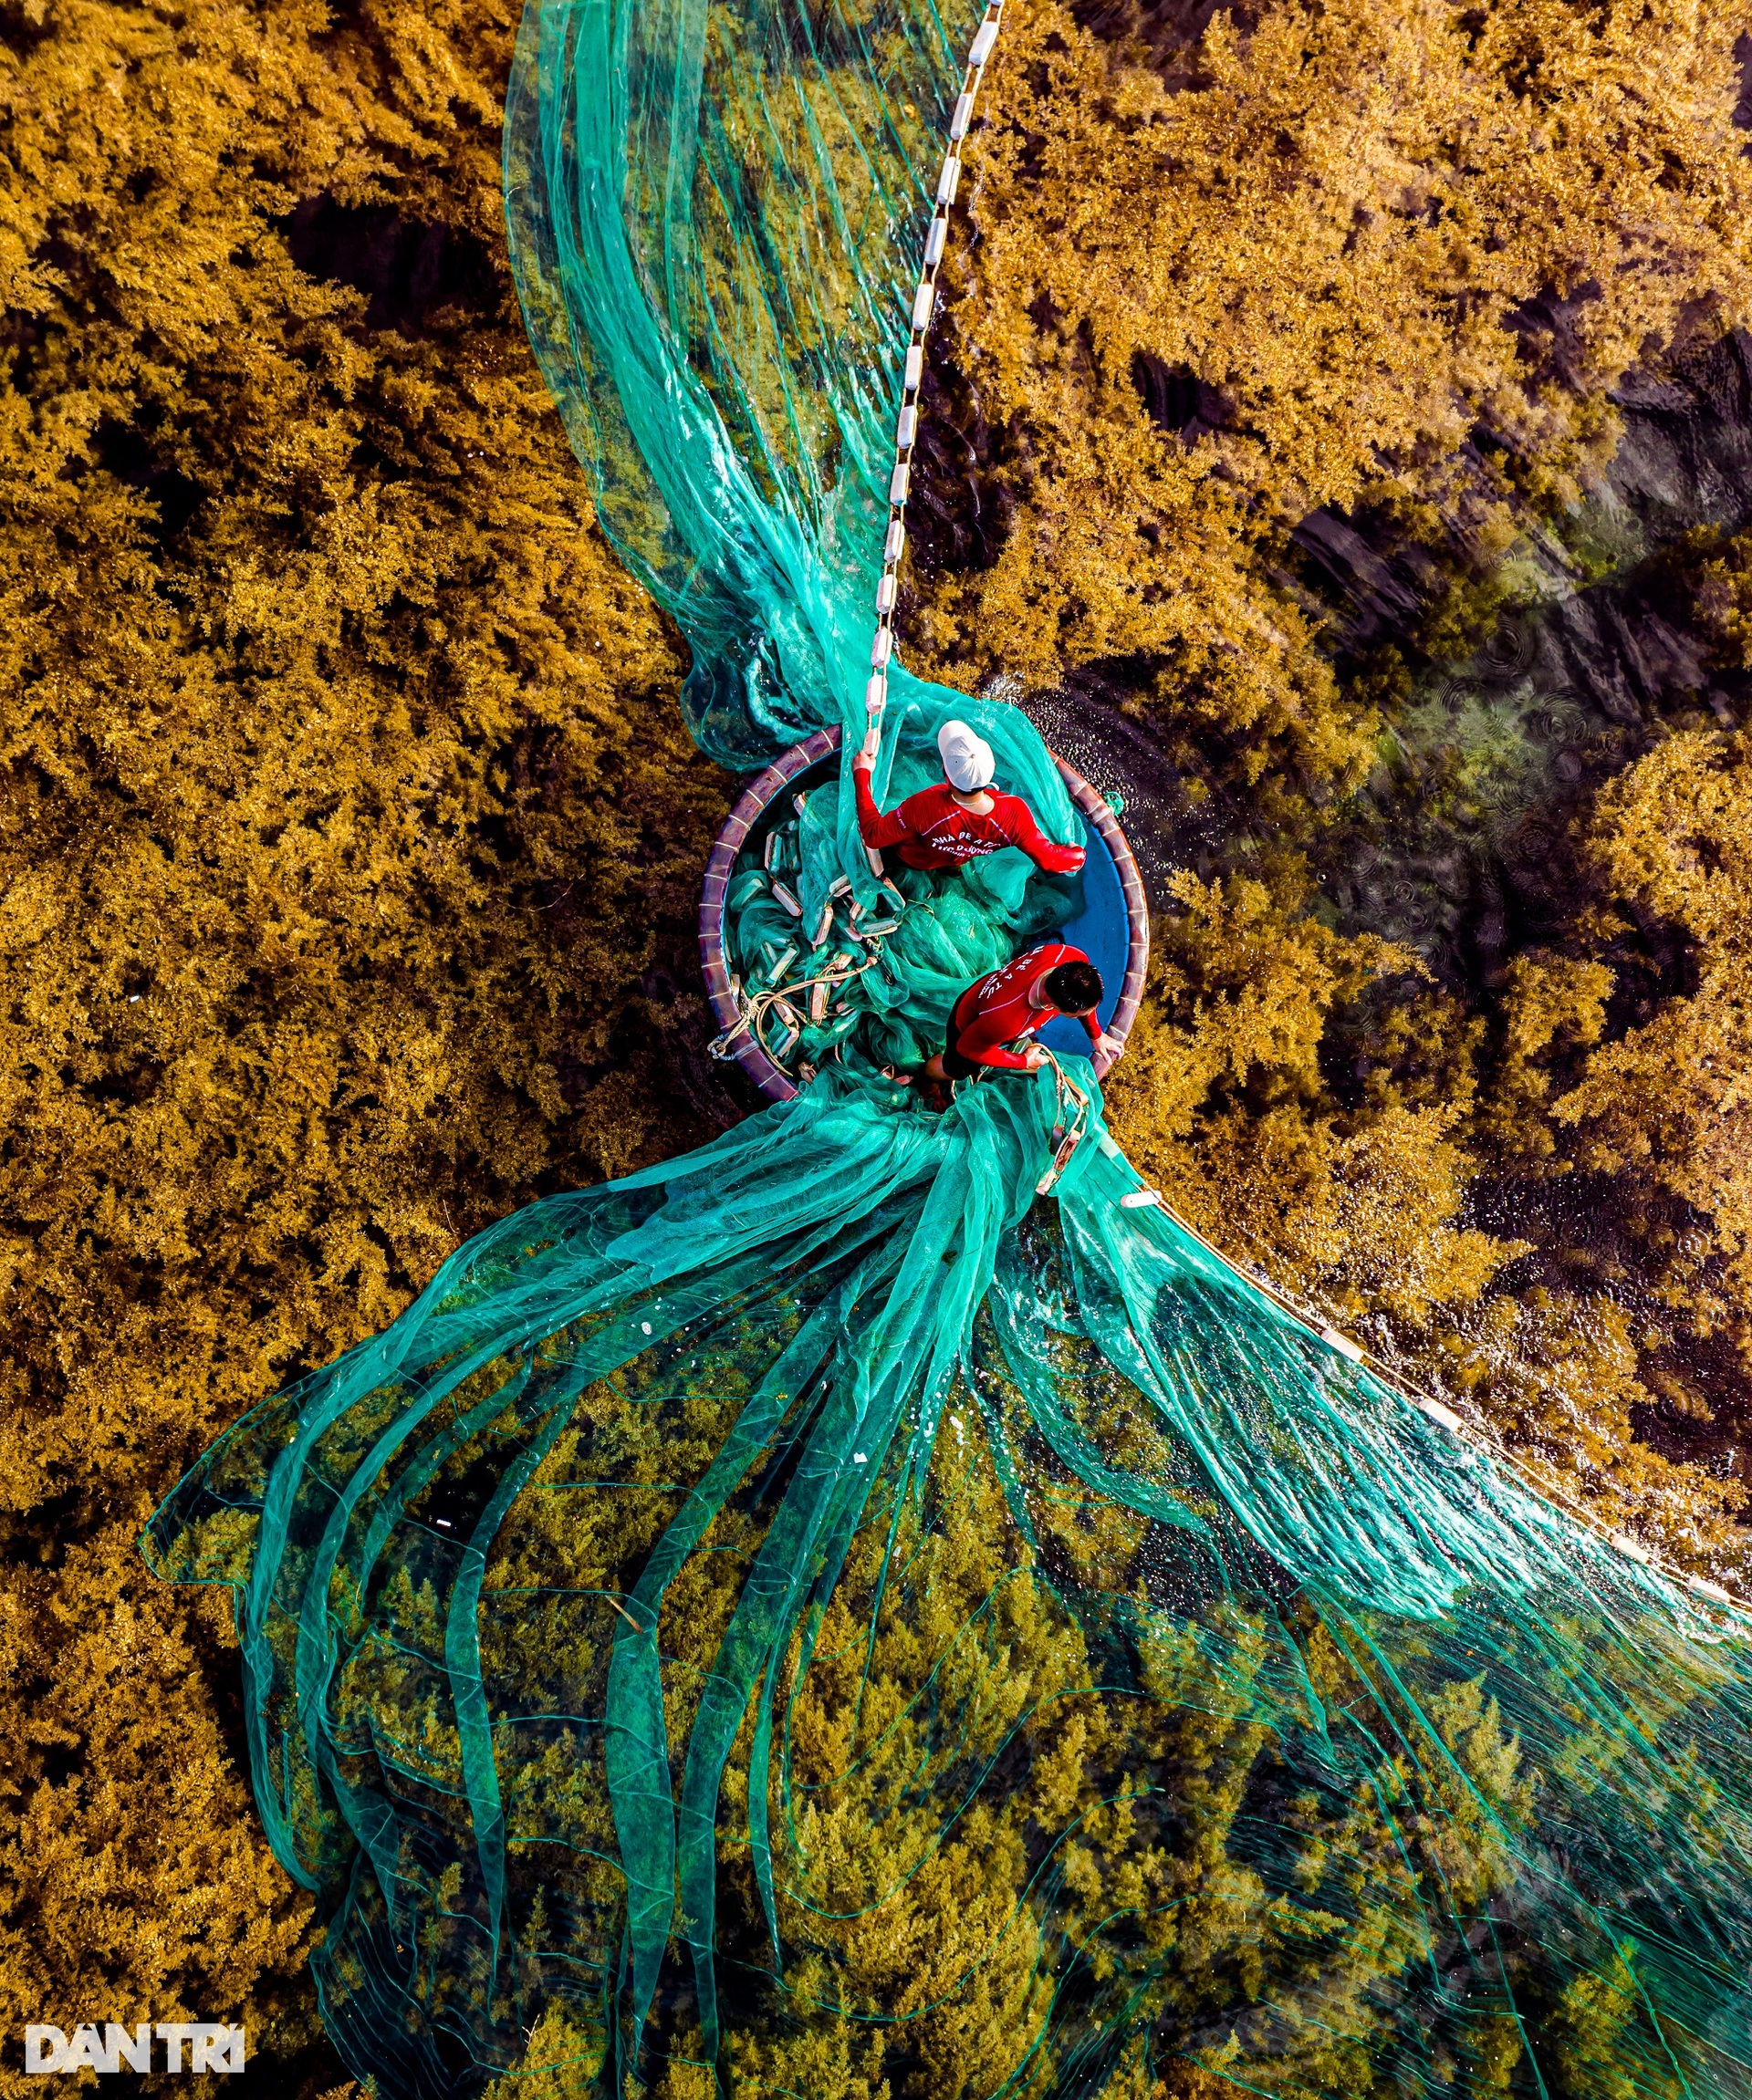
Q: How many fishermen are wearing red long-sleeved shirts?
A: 2